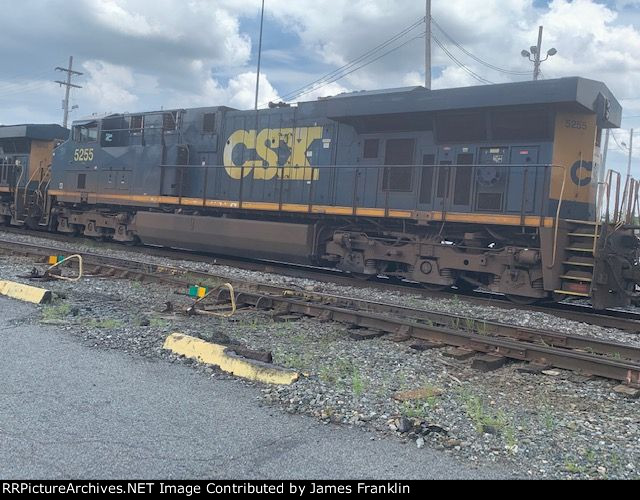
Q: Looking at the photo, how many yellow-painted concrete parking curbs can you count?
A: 2